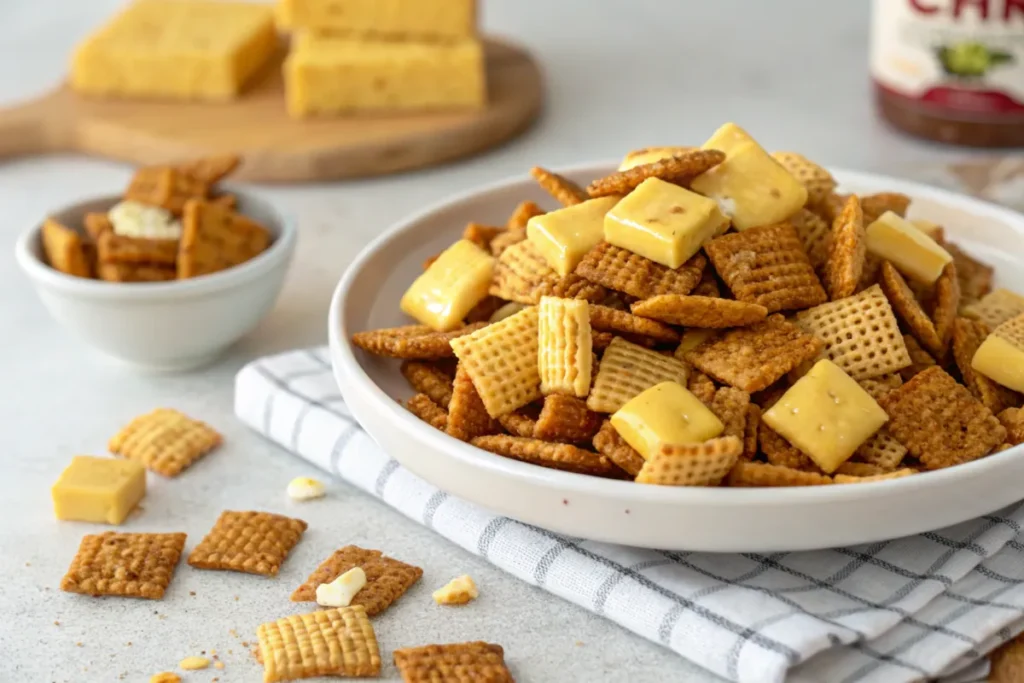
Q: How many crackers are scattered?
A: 6